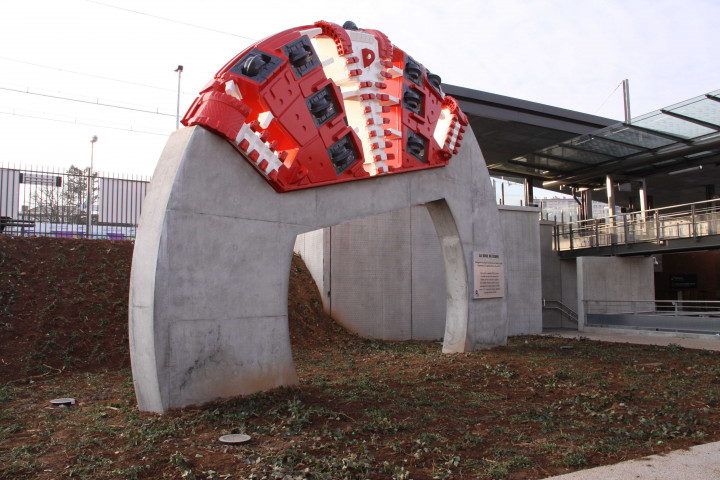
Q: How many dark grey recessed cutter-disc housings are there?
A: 8